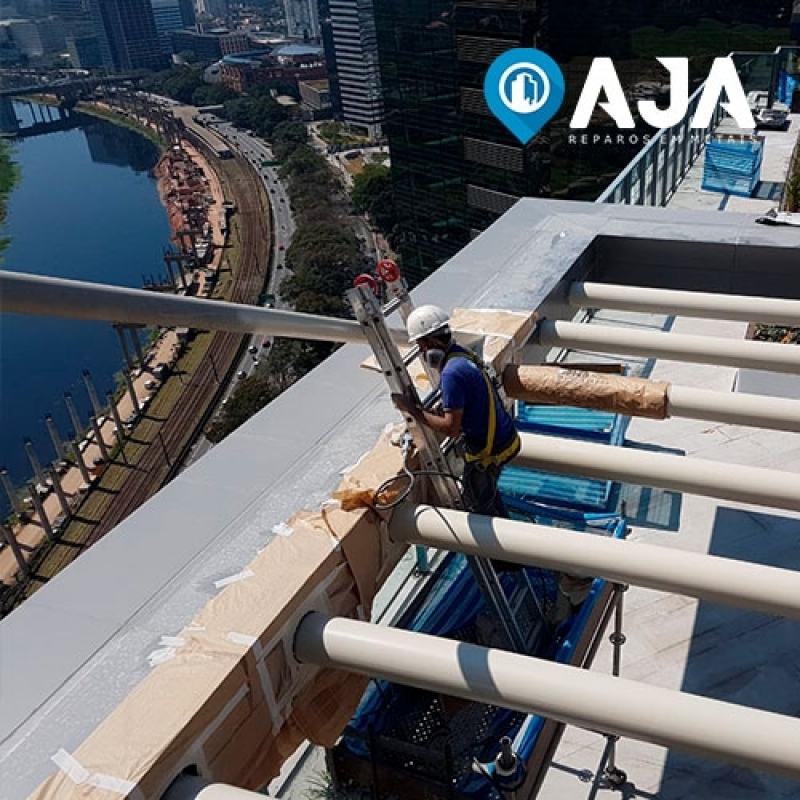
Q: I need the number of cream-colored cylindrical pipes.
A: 7